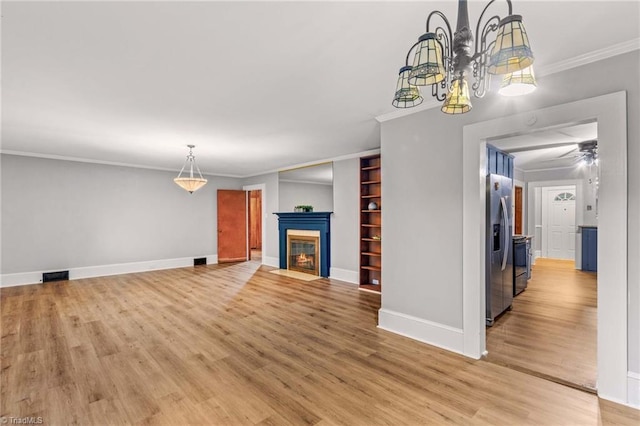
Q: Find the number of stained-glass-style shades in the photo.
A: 5